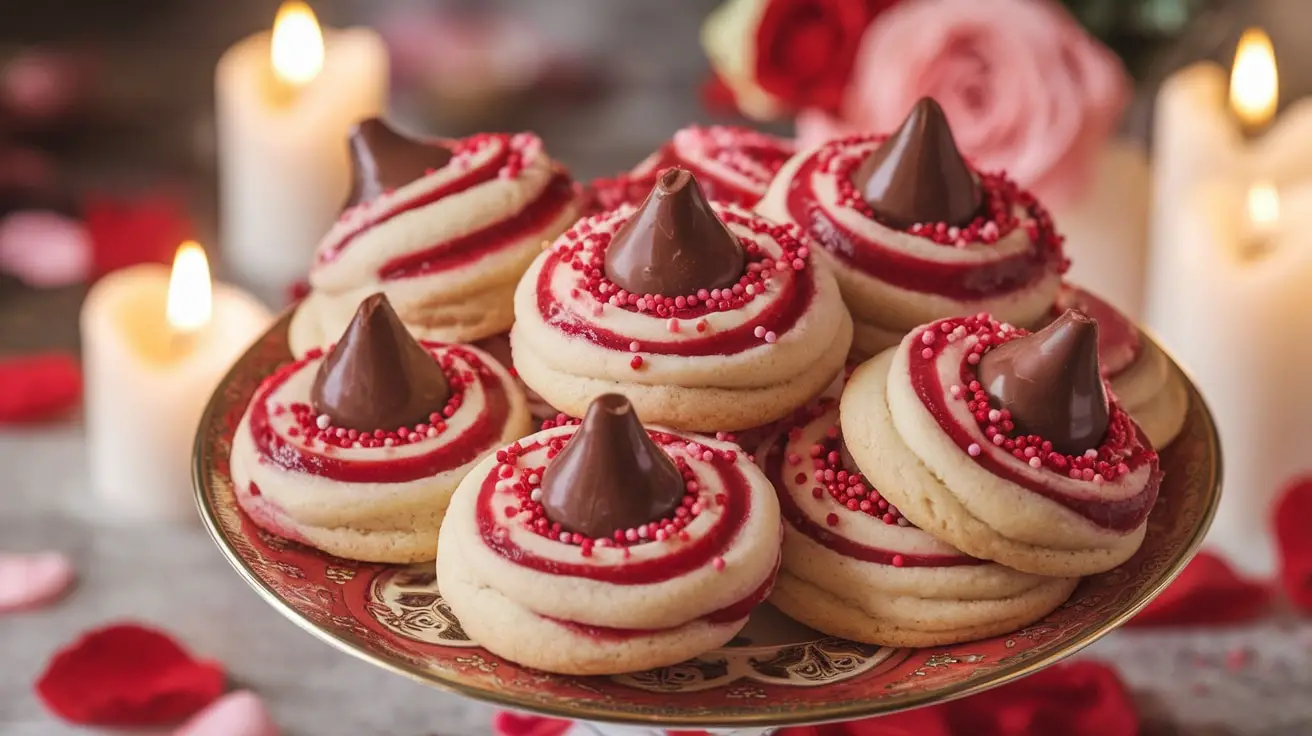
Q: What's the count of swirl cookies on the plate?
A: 9